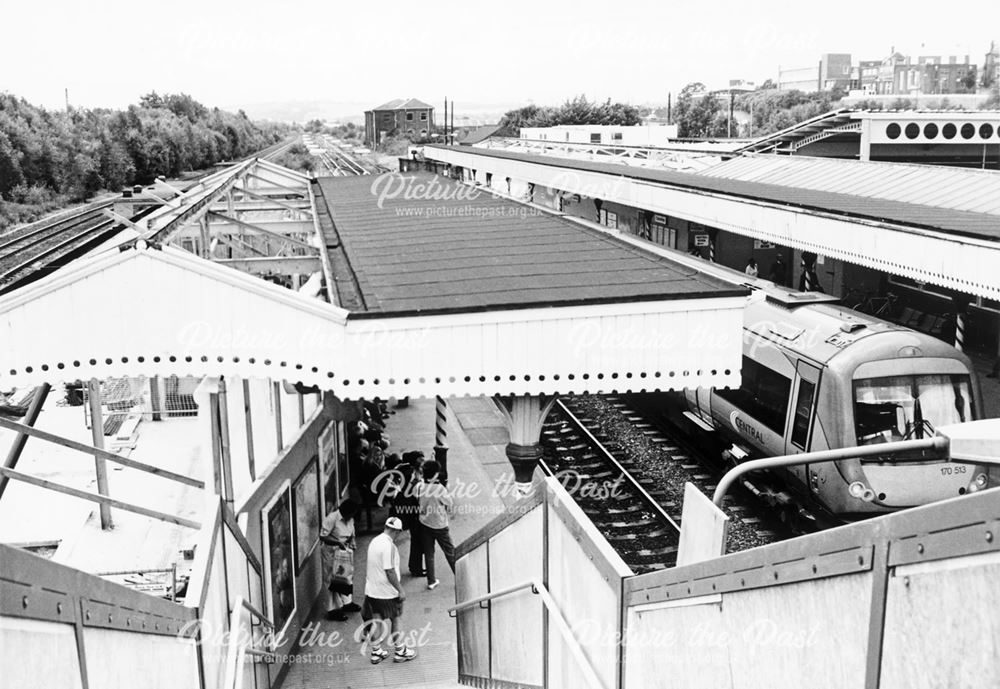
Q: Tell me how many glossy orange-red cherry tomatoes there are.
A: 0